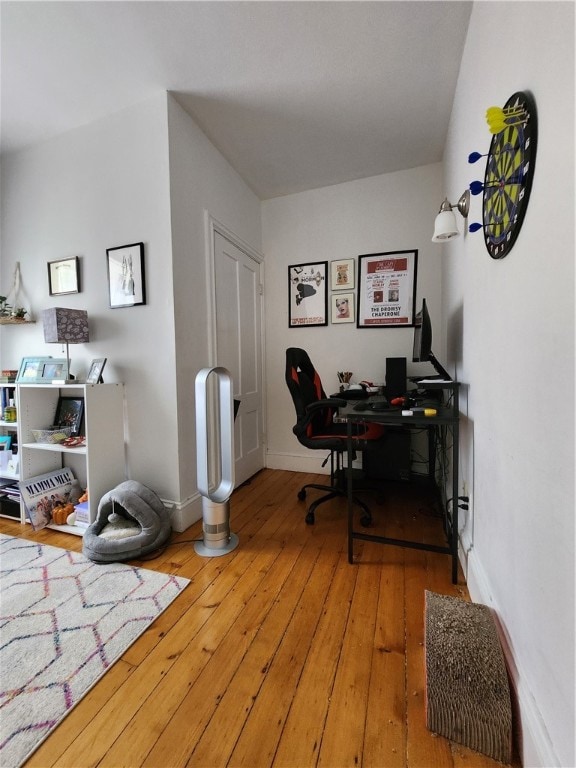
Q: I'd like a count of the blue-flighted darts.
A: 4